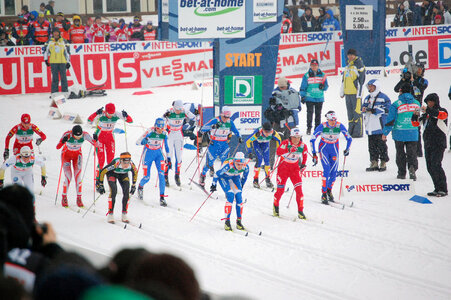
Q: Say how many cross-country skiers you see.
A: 12